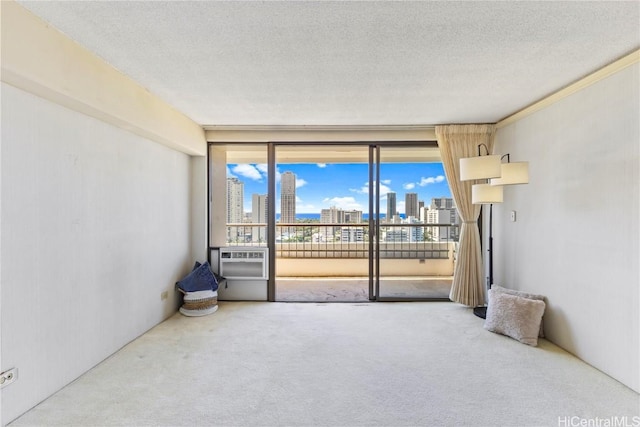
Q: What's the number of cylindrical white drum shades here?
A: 3